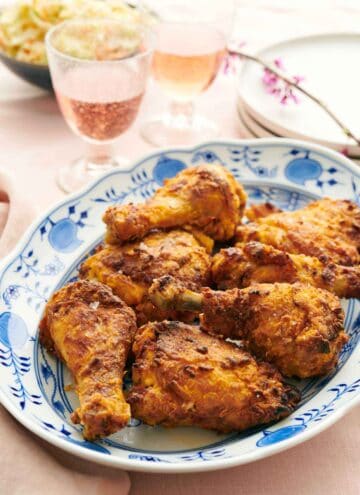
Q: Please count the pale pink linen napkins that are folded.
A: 1